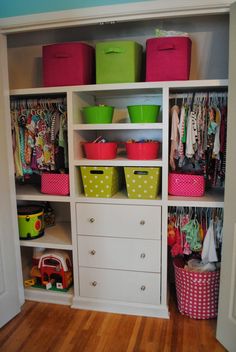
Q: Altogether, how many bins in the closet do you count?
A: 12